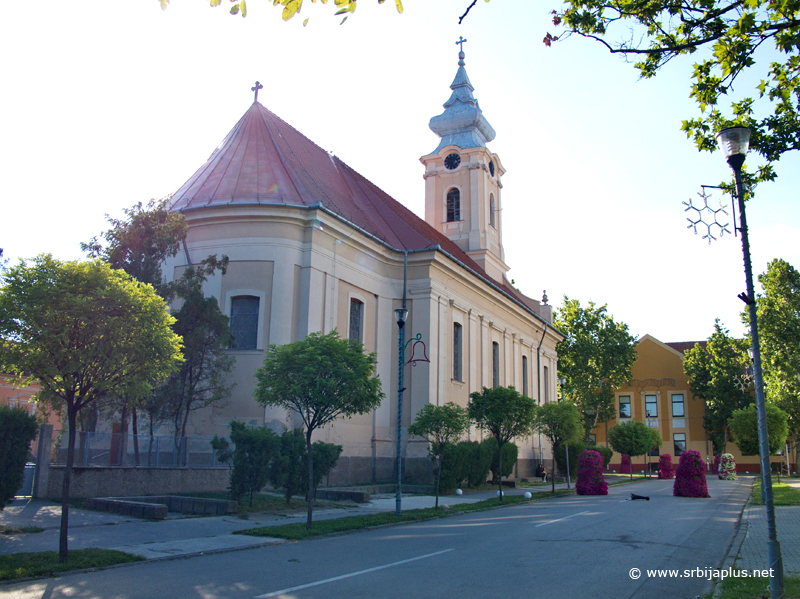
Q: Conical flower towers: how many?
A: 6